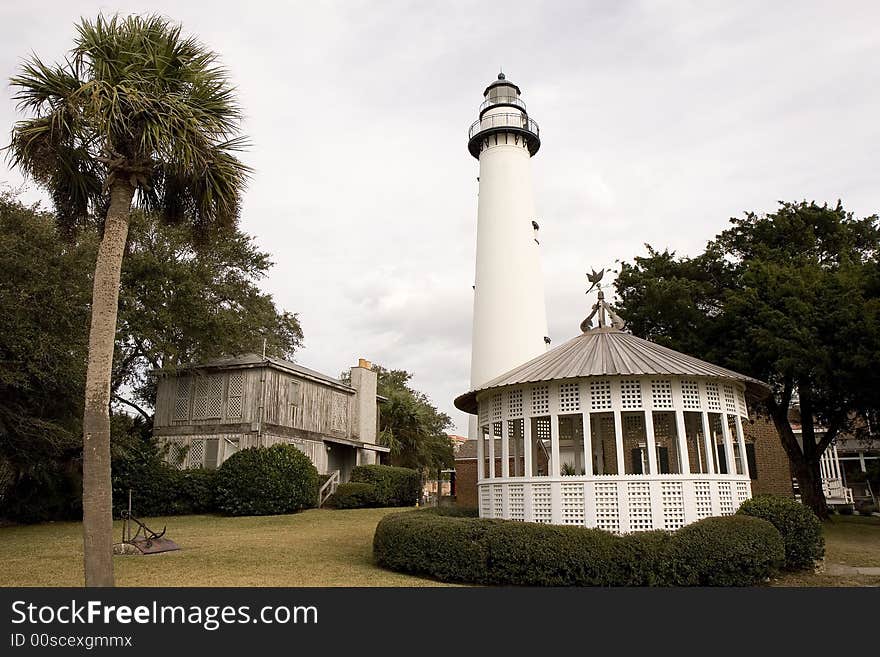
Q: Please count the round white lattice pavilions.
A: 1